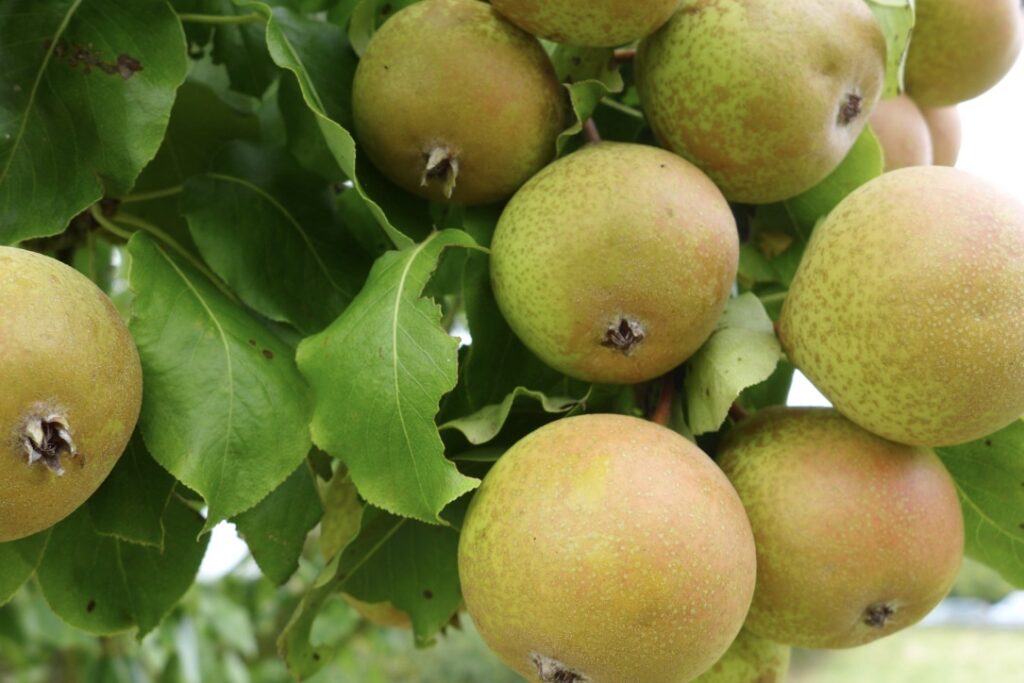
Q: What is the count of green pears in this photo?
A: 12